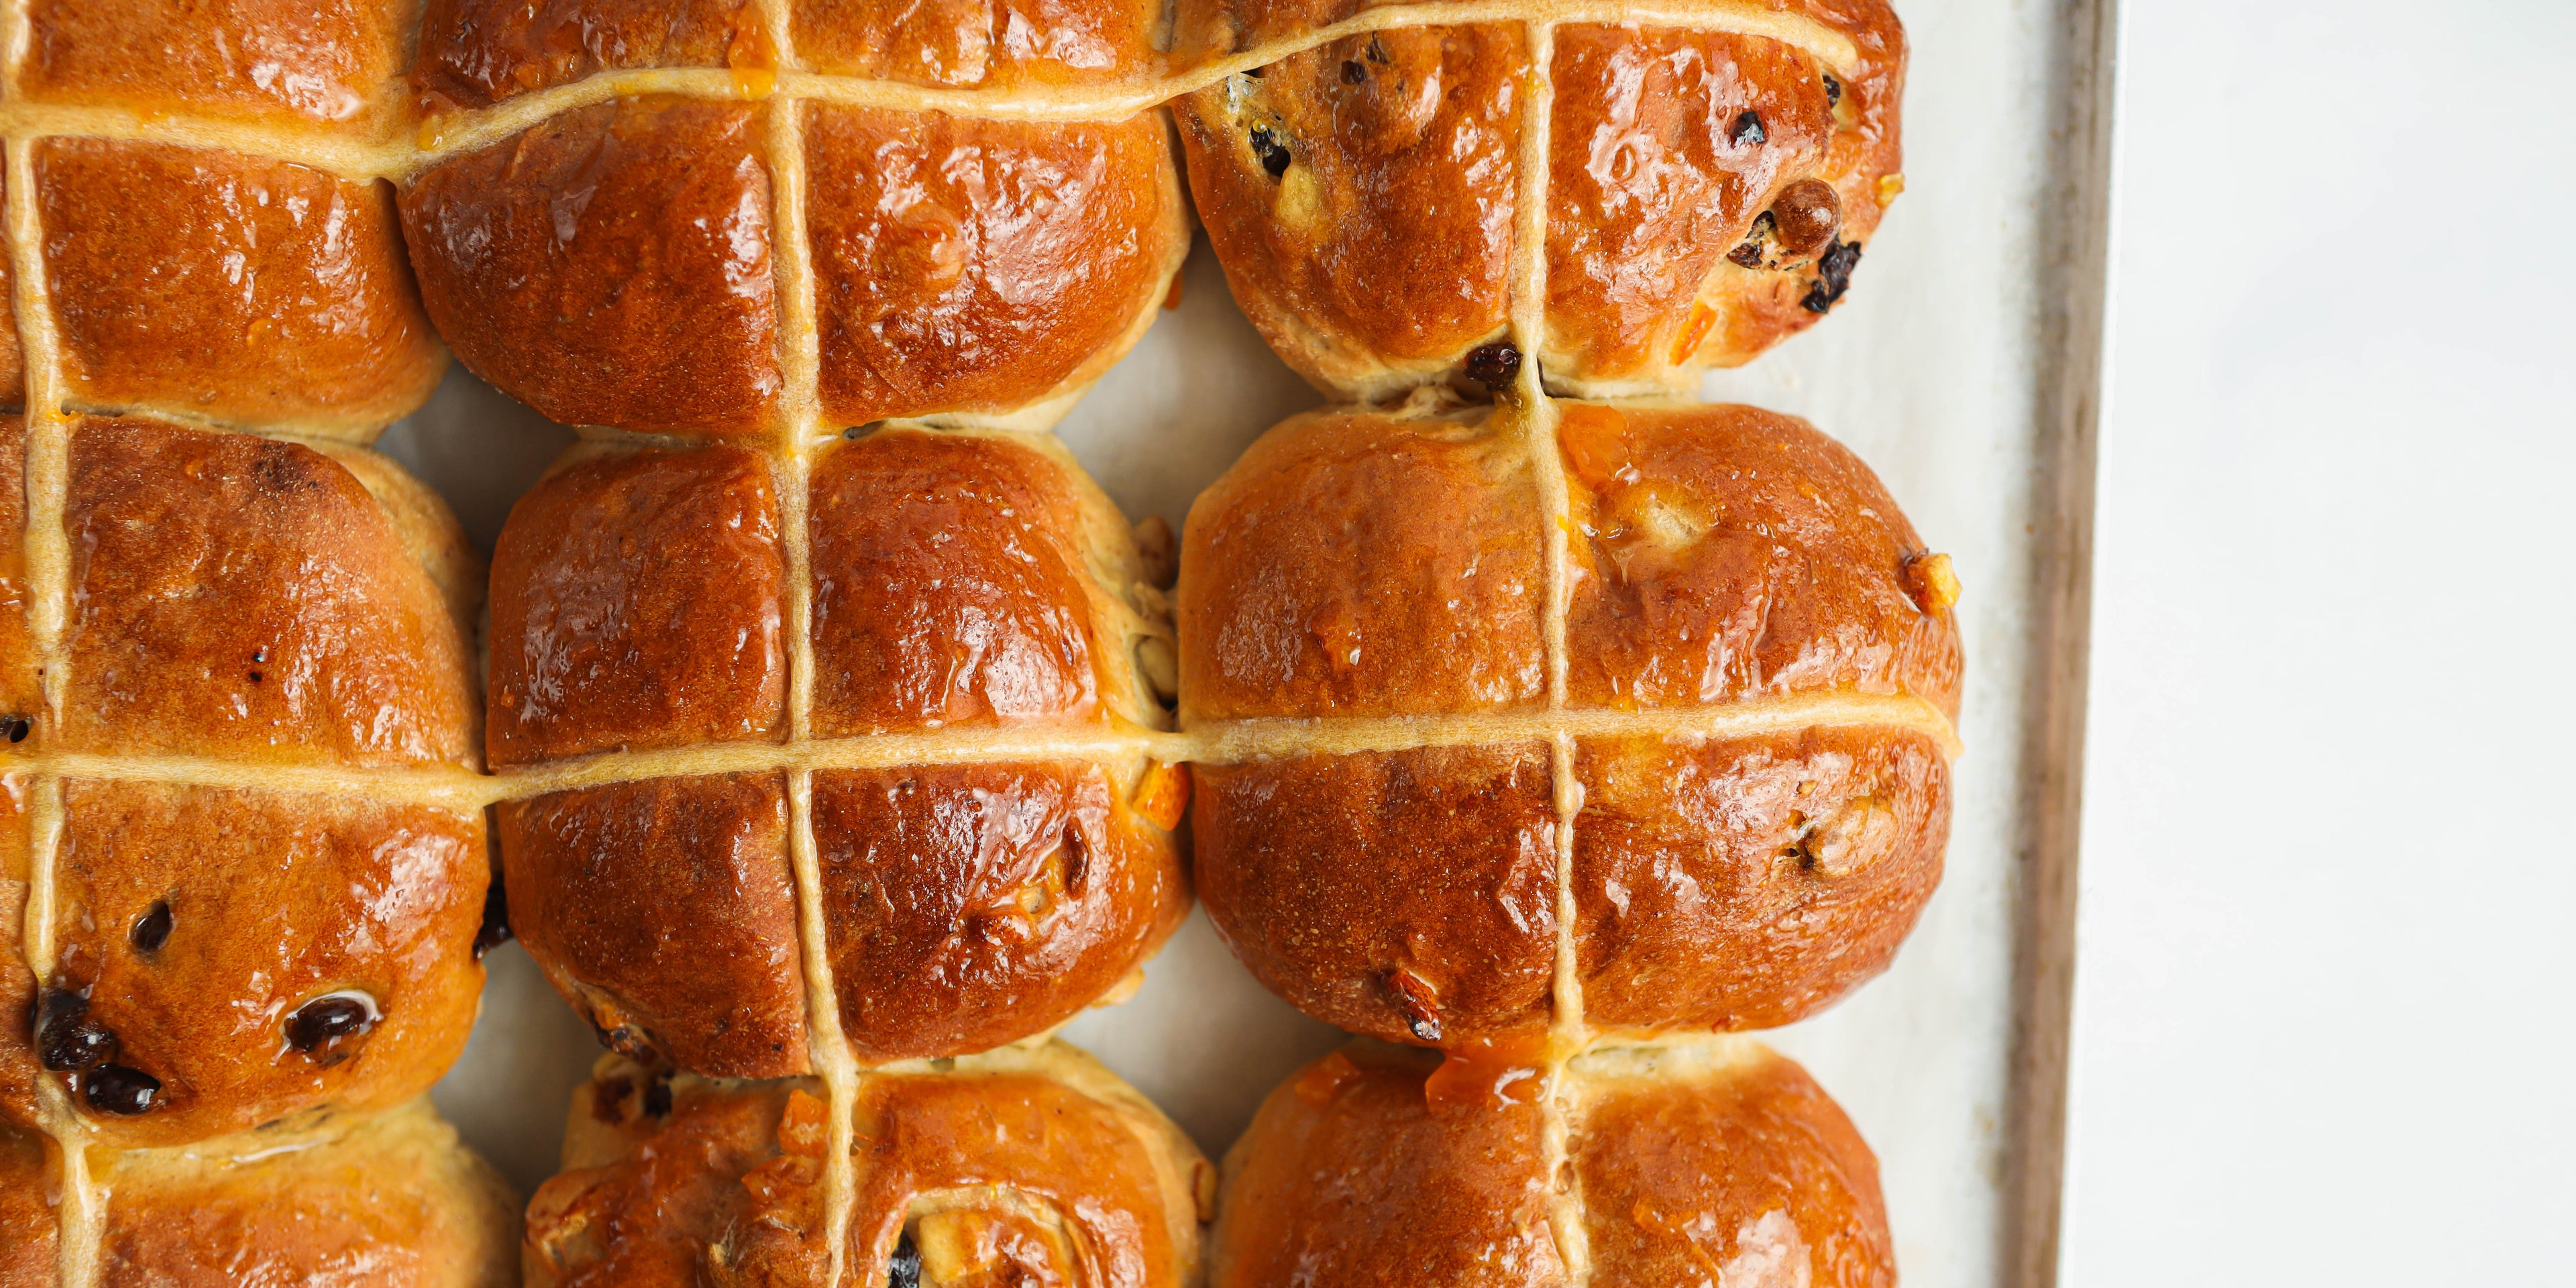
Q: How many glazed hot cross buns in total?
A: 9